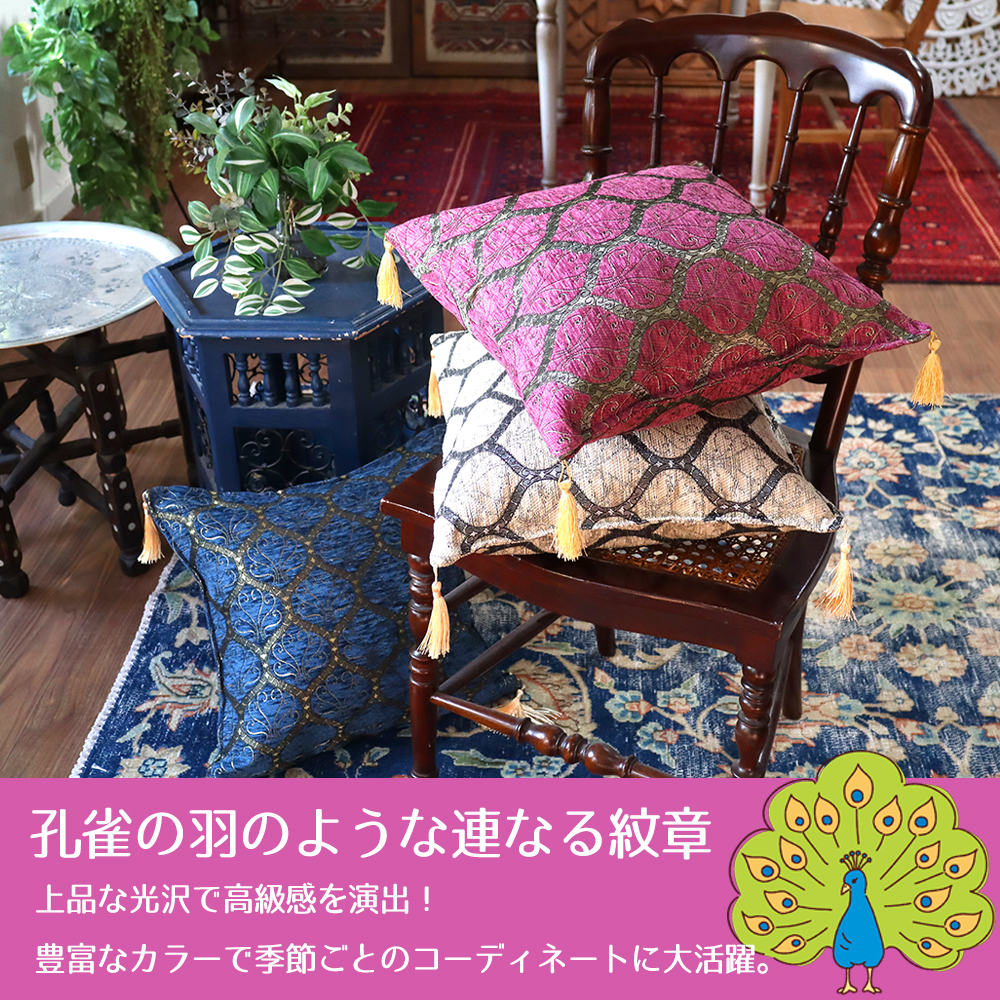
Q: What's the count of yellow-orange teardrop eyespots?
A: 15